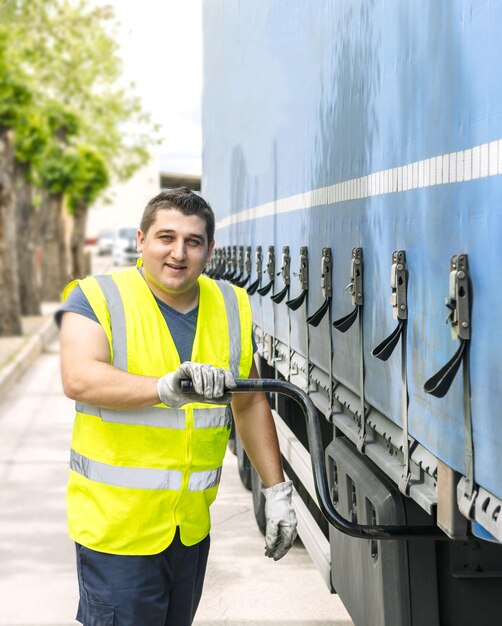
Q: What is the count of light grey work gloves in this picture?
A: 2